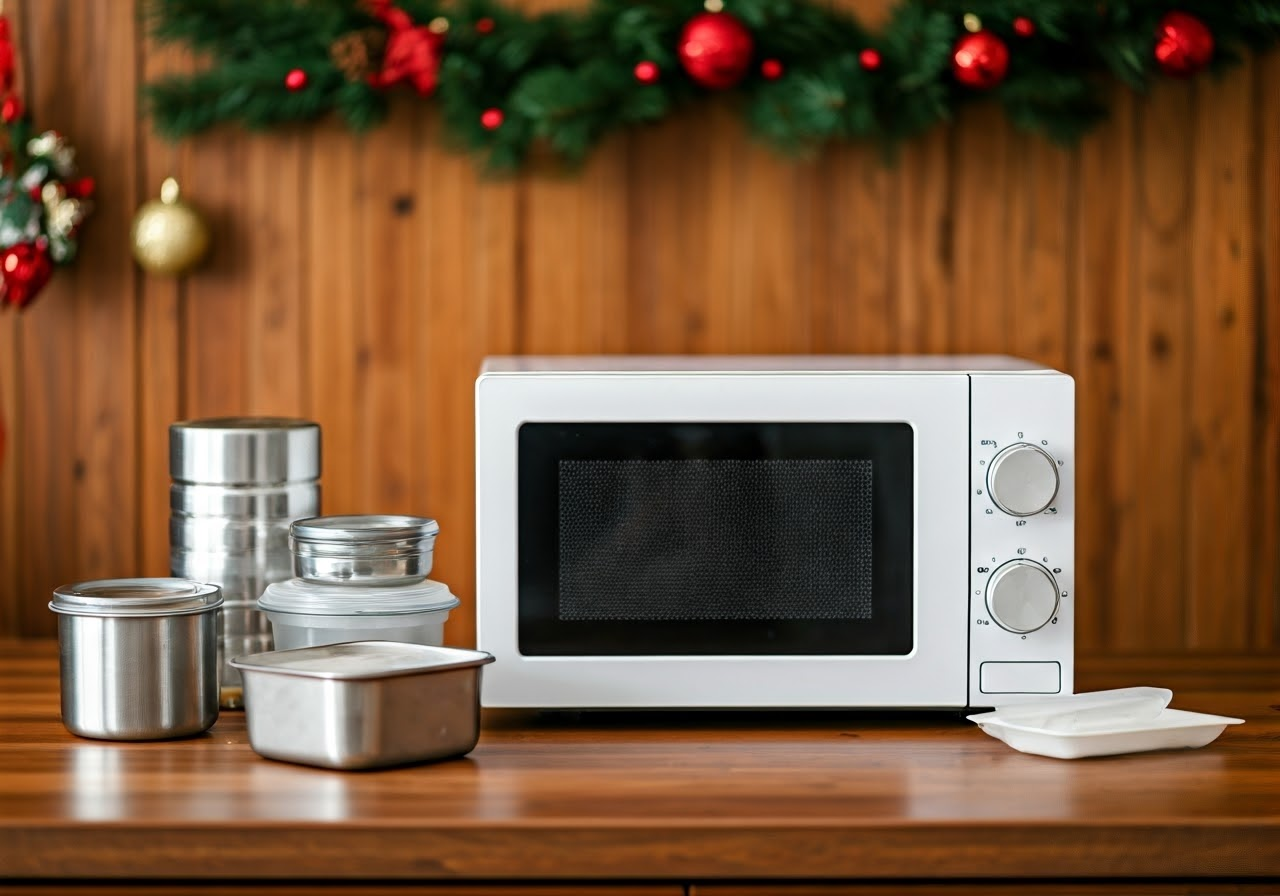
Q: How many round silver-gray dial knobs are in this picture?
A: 2